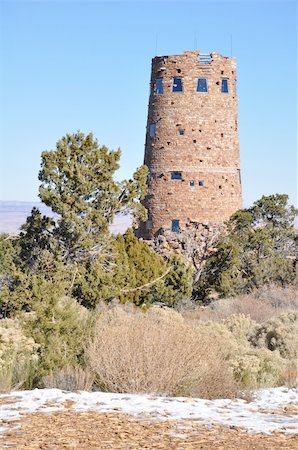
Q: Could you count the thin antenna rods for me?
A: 3